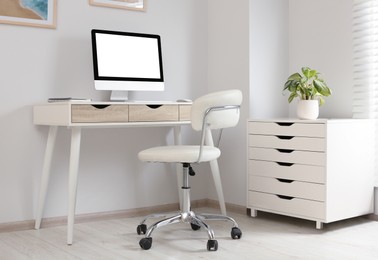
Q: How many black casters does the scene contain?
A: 5